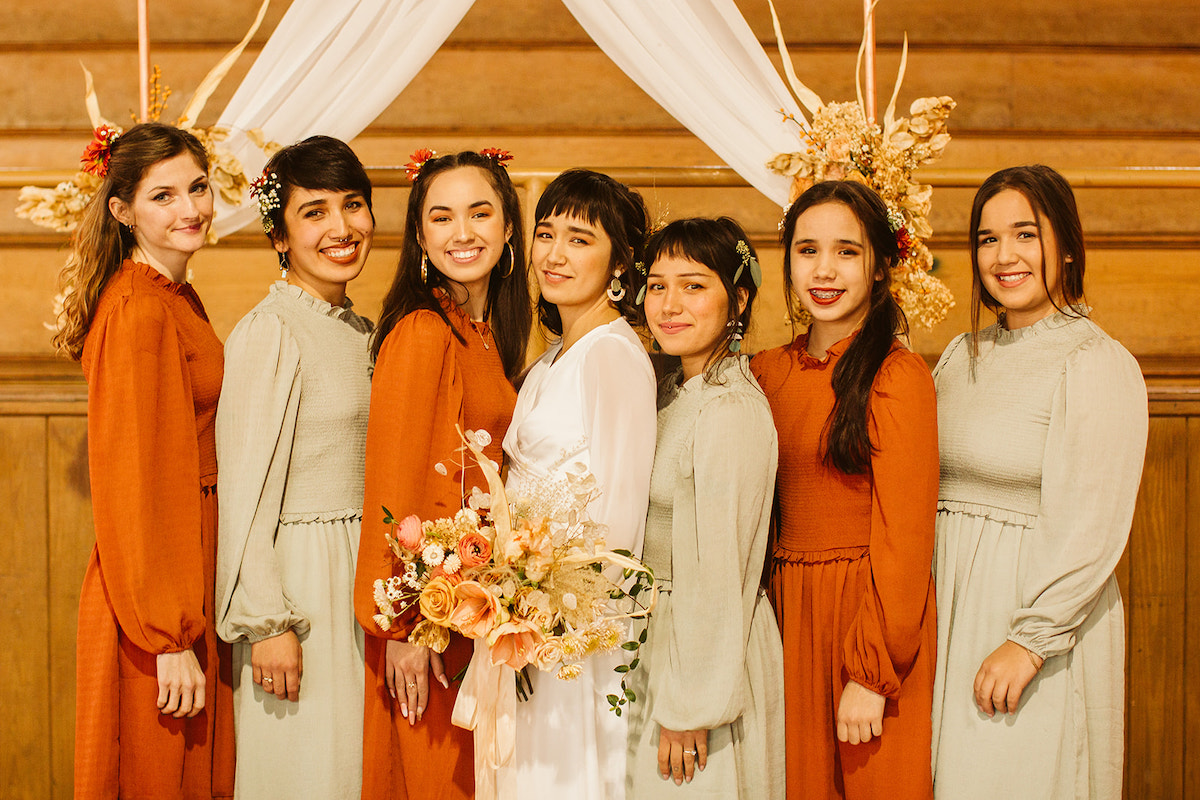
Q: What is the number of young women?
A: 7